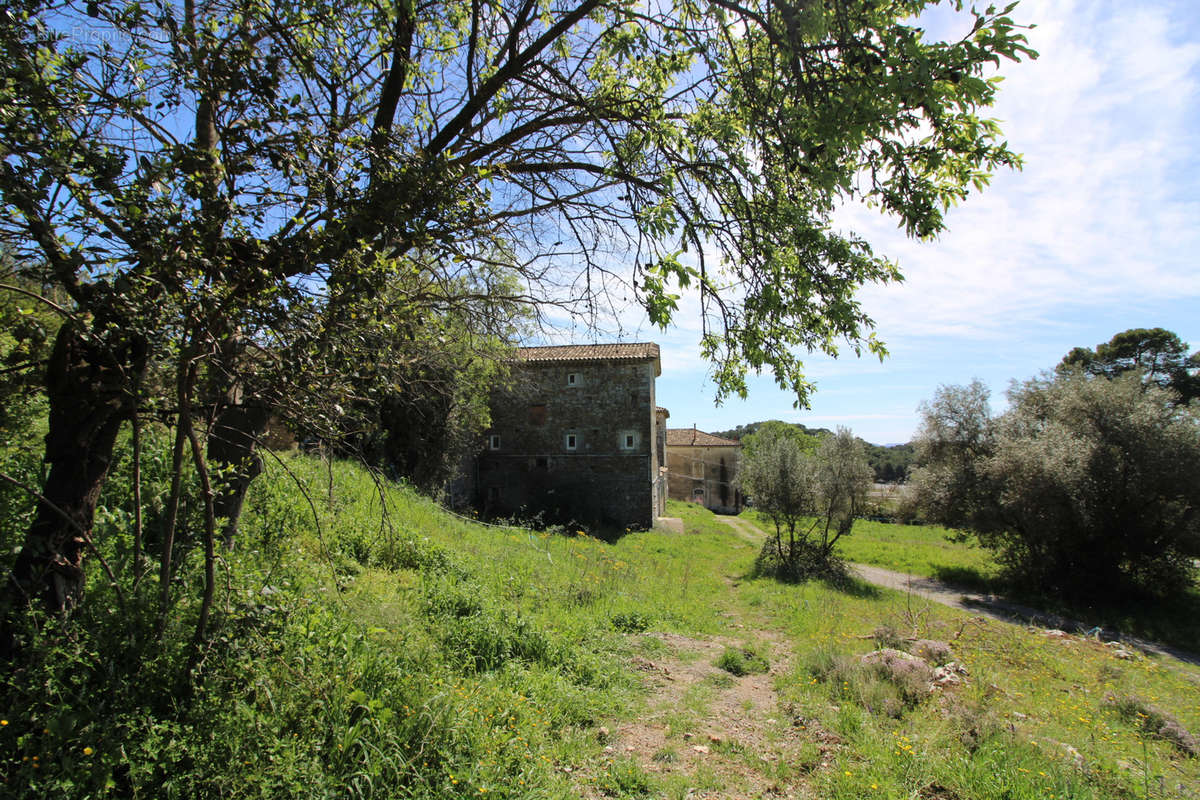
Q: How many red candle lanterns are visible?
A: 0